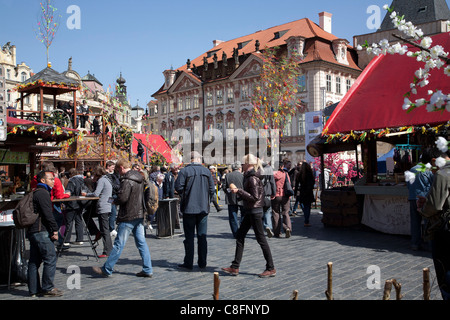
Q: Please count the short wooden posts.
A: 6